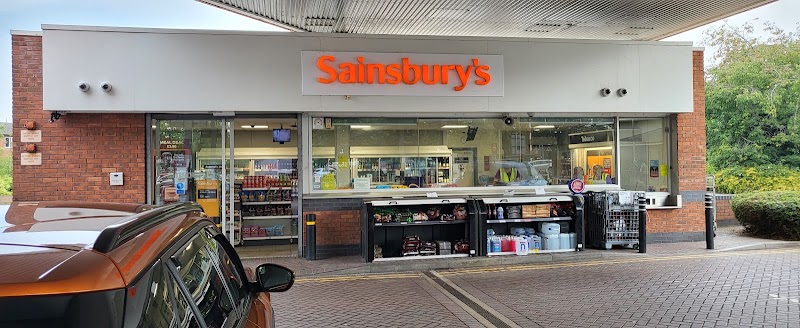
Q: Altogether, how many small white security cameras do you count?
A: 4